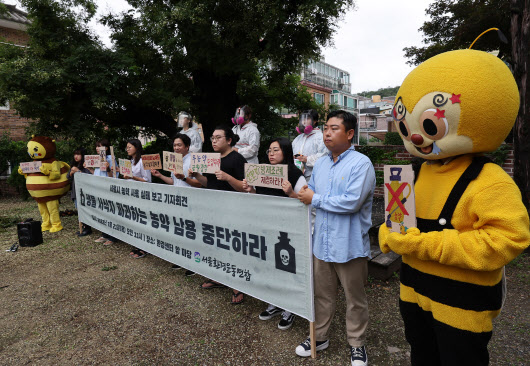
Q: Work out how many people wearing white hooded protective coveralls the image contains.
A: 3